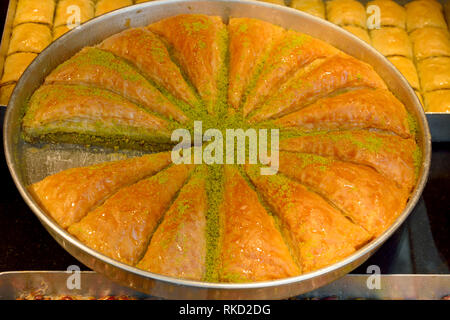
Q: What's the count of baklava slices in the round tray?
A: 15